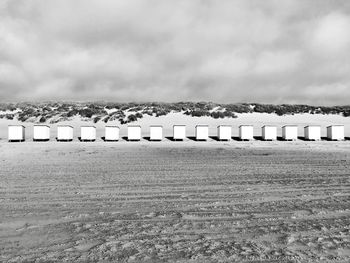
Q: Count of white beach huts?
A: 15